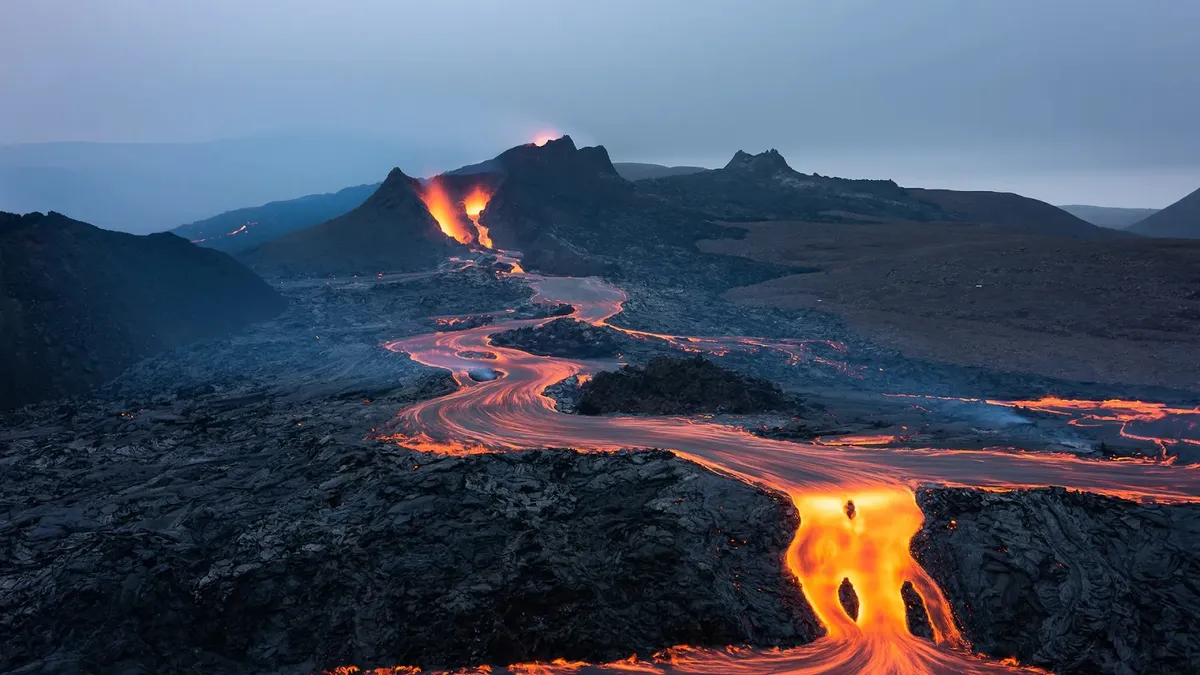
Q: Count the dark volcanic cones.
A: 3